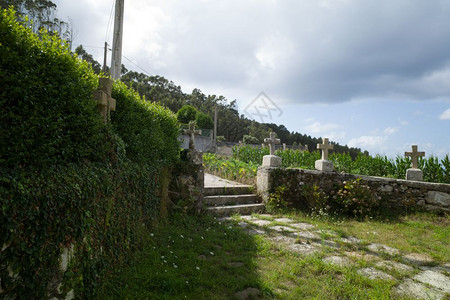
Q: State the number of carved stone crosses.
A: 5